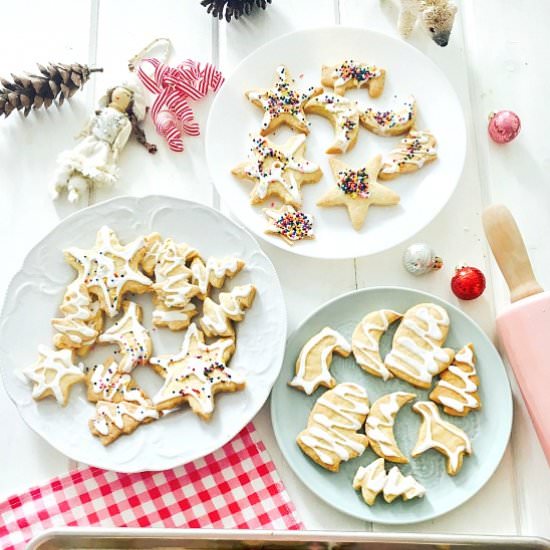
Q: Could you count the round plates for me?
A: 3